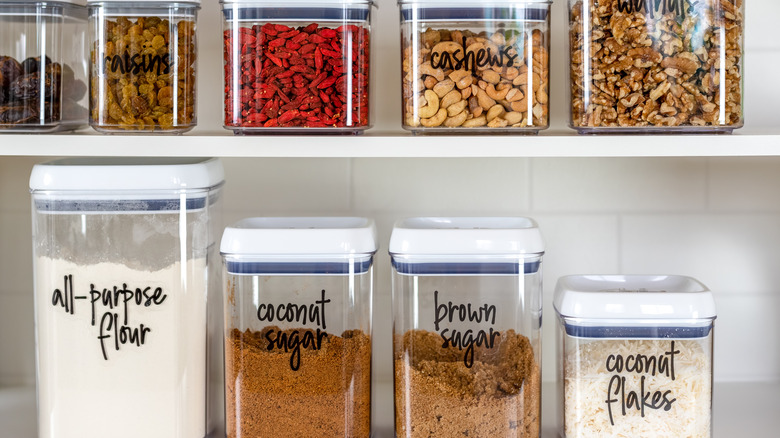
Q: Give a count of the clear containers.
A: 9